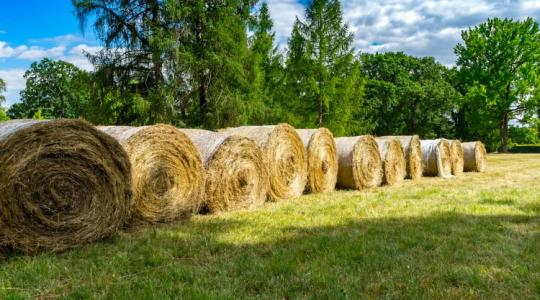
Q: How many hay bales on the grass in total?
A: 11